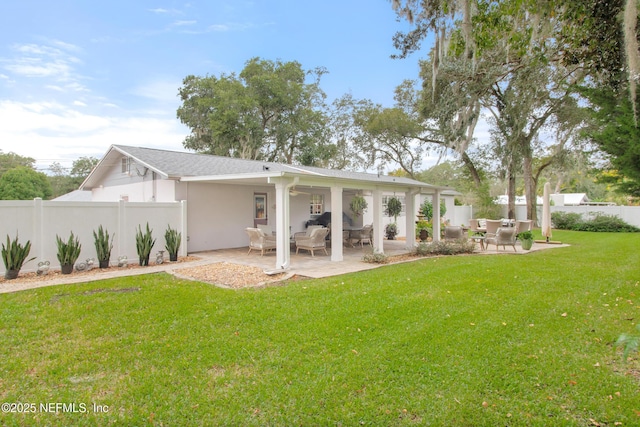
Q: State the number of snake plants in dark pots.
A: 5